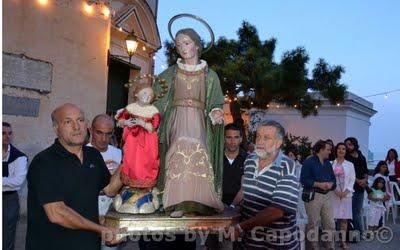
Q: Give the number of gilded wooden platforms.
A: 1